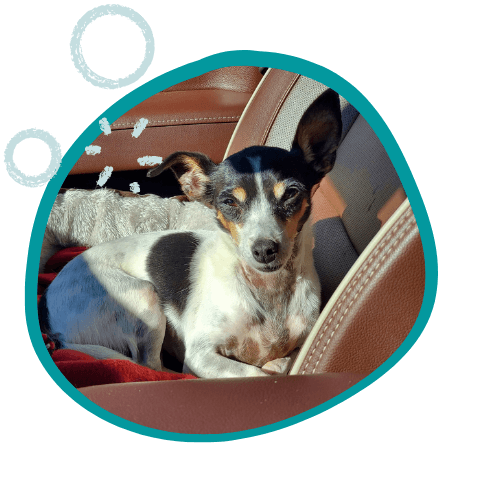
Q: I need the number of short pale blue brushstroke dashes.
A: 6